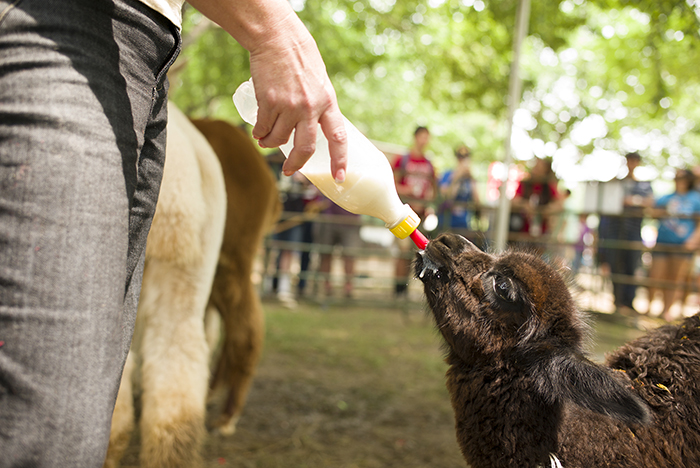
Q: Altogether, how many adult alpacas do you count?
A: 2